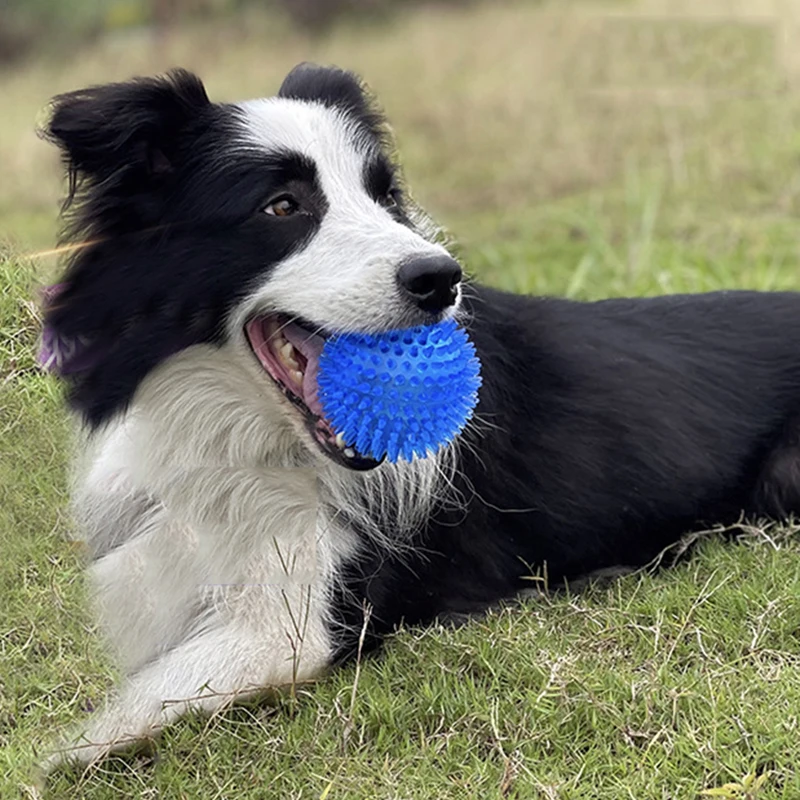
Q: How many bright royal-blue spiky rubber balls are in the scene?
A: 1